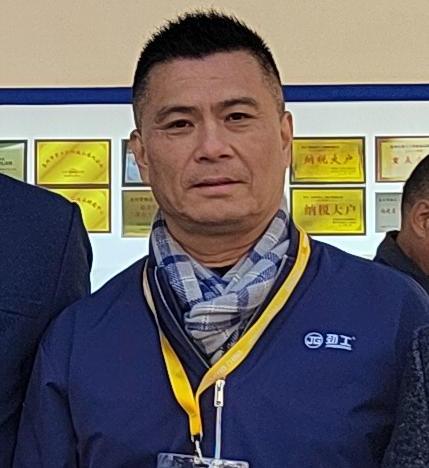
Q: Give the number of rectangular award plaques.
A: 9